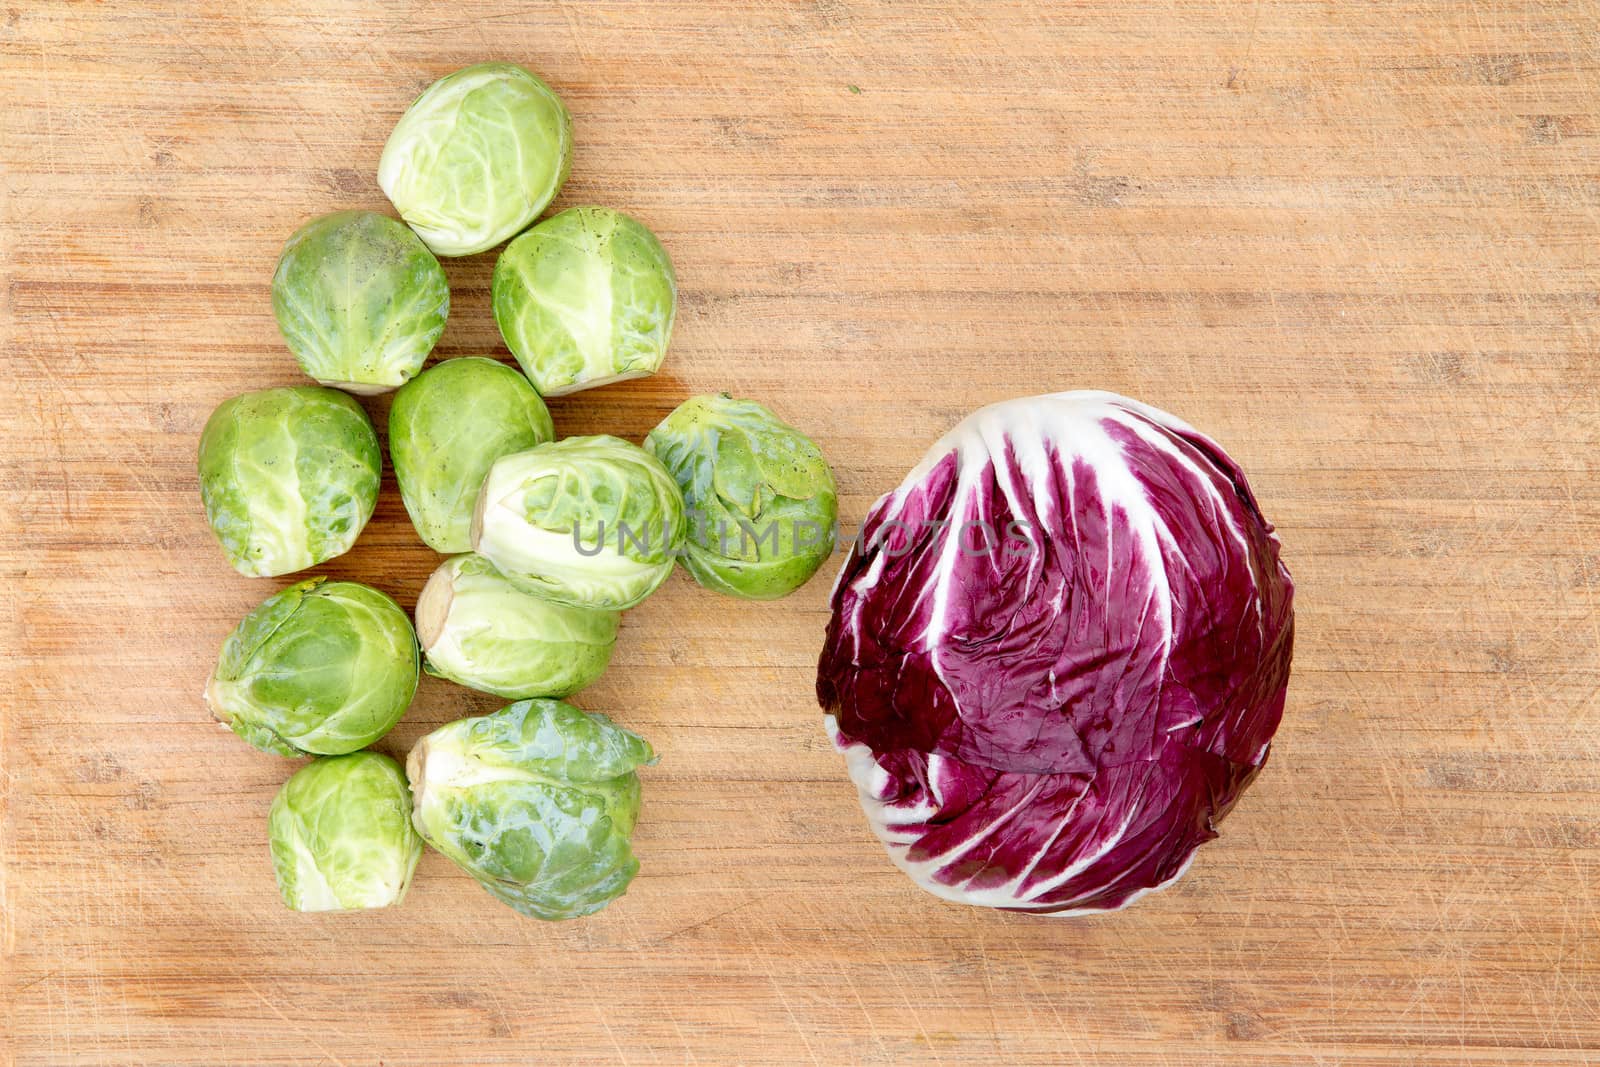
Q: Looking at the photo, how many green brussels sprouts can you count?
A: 11